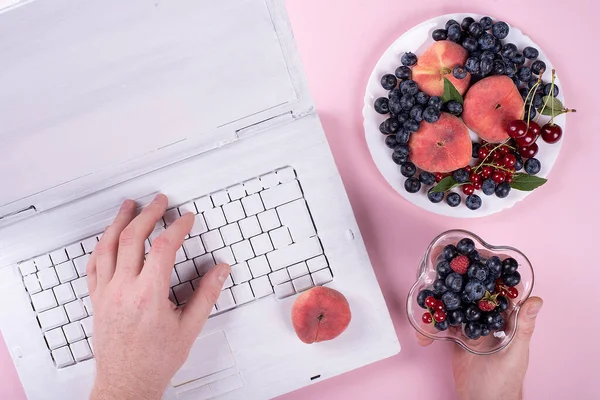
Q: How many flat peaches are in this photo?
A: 4